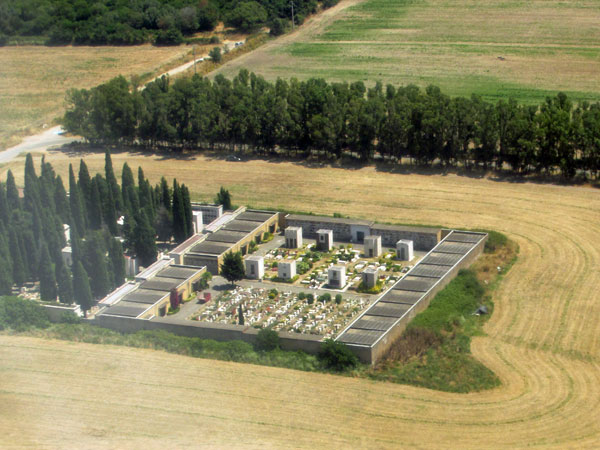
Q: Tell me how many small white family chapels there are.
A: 8